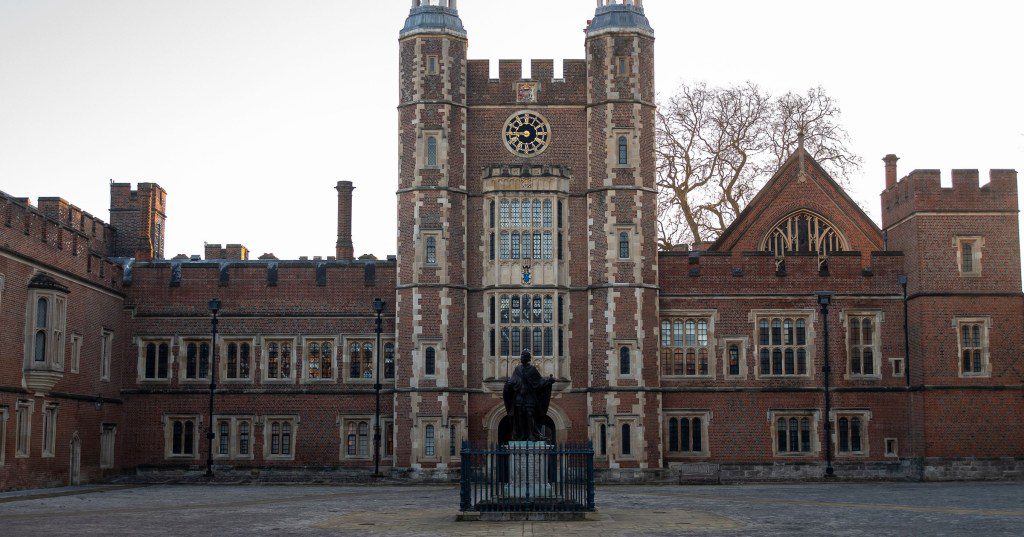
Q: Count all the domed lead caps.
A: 2